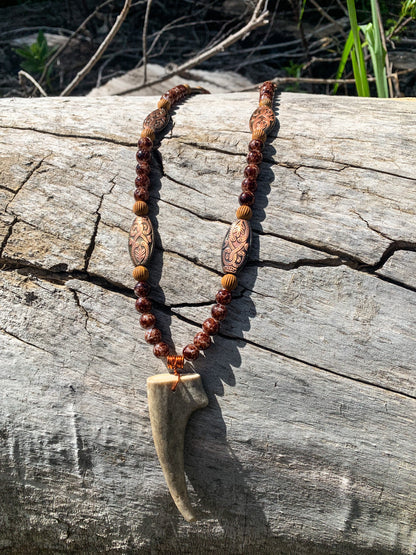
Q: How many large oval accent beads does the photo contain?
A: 4